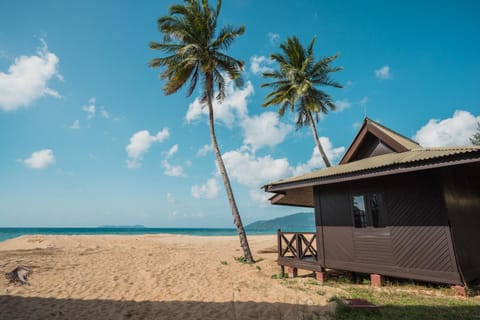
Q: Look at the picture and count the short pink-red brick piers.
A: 4